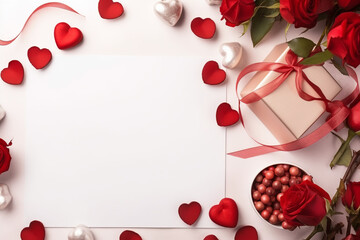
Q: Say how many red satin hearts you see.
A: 13